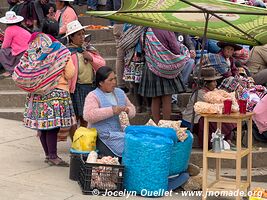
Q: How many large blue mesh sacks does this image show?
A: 2